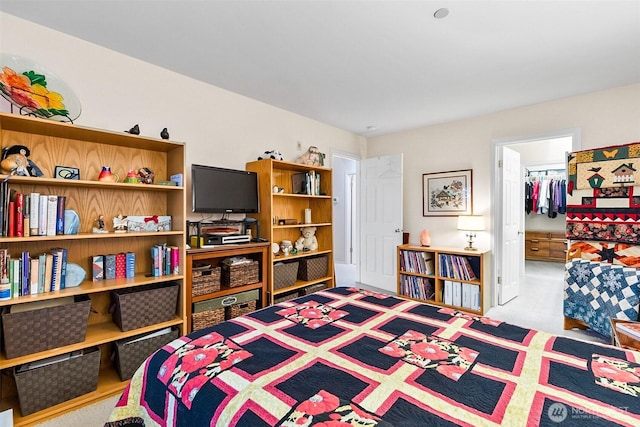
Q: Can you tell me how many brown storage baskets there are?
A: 12